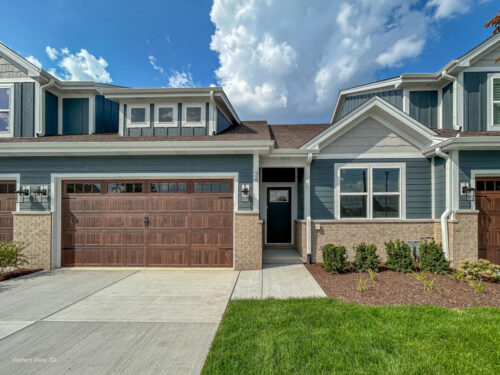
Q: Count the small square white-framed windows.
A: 3